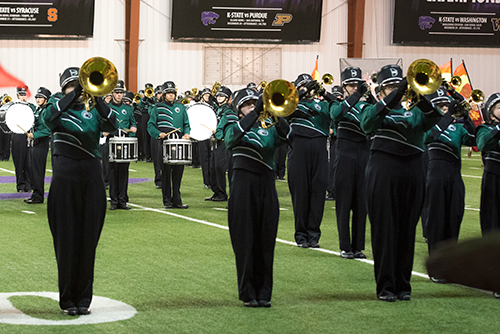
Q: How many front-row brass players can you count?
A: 3